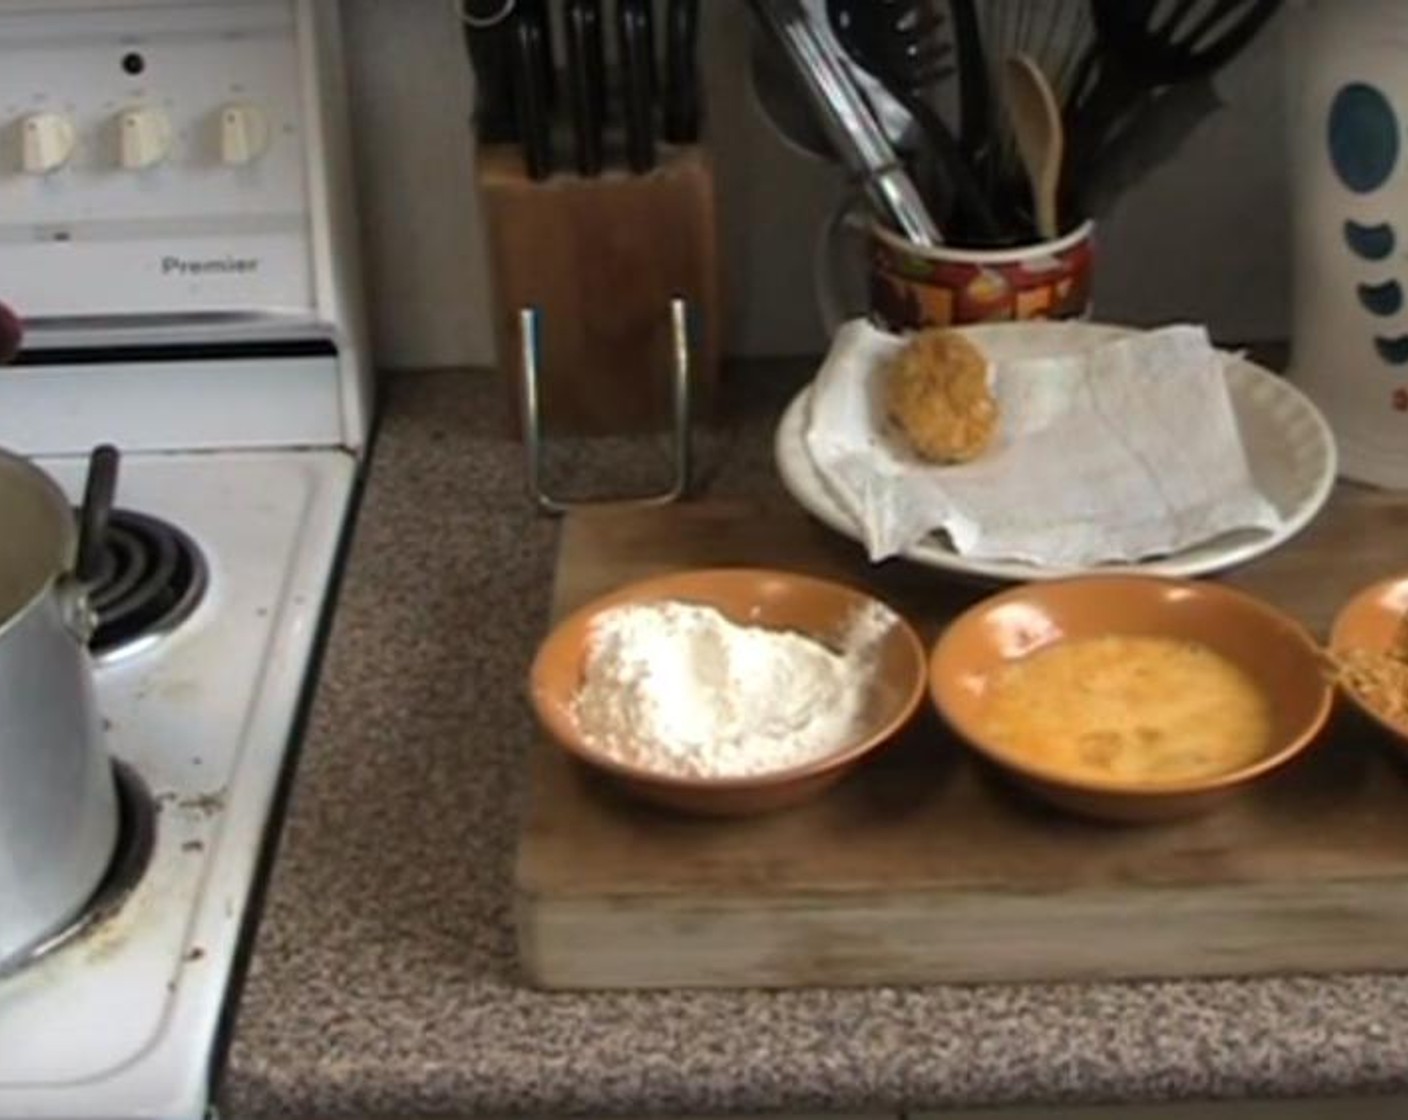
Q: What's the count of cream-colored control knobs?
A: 3